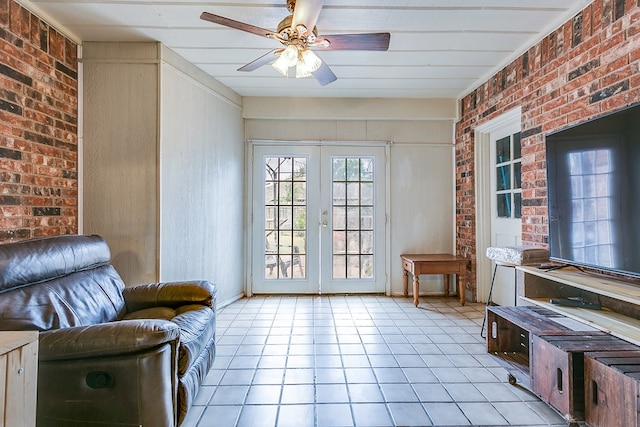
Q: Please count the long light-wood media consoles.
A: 1